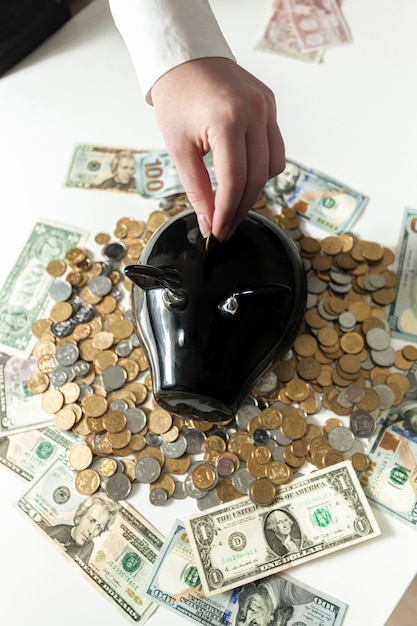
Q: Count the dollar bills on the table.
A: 11